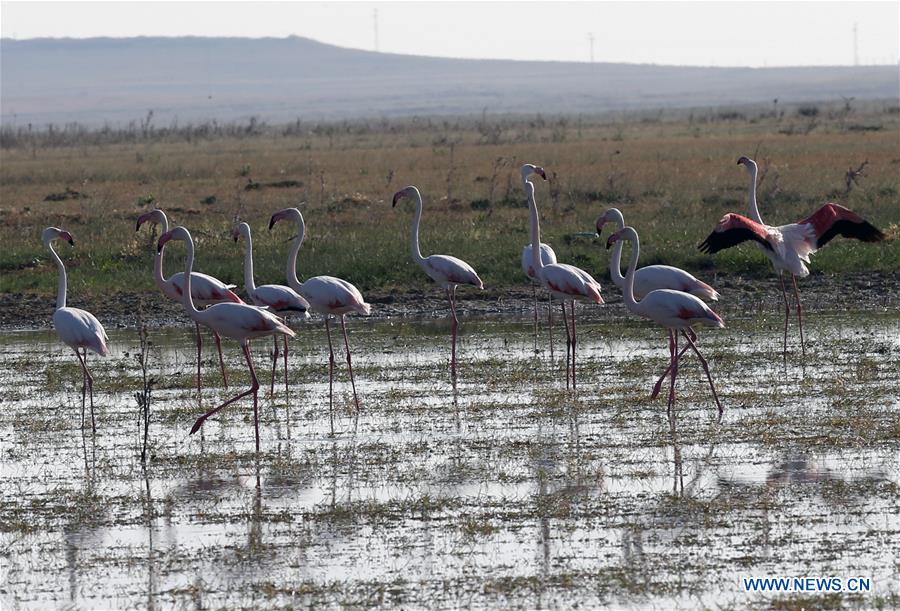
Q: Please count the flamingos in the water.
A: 11